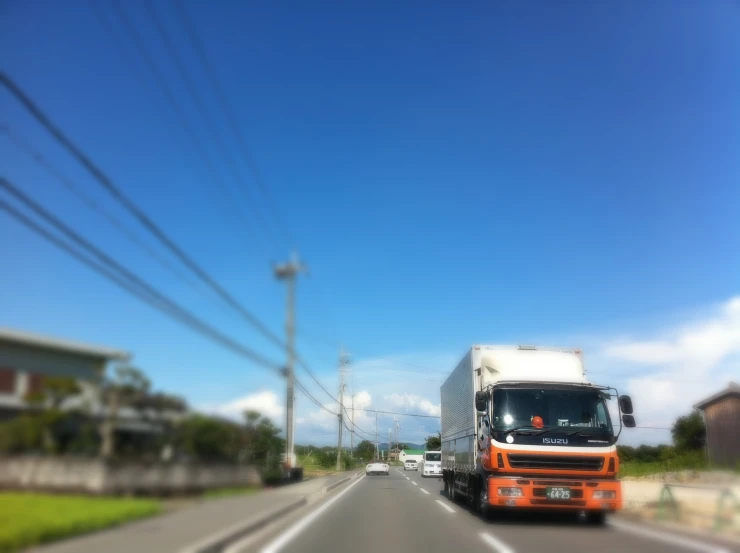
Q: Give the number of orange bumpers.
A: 1